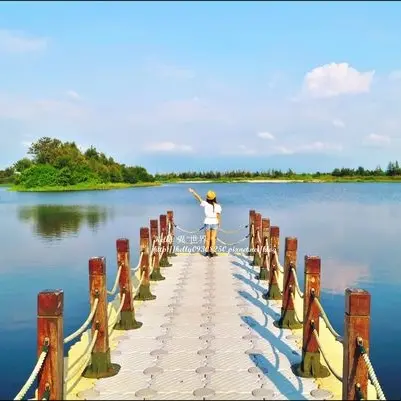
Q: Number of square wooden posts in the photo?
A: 14